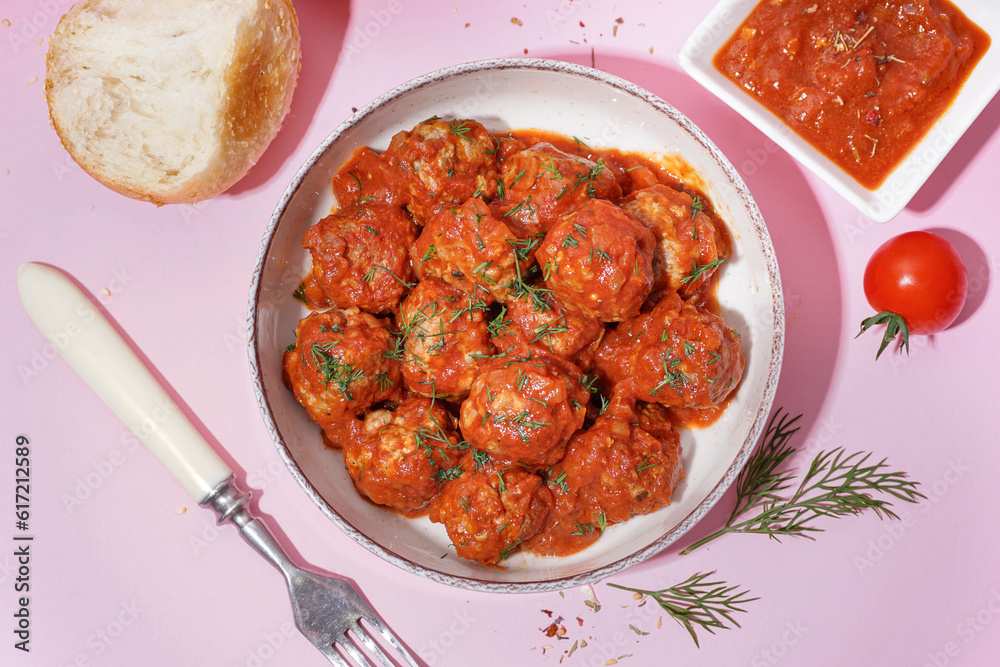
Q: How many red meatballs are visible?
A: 14